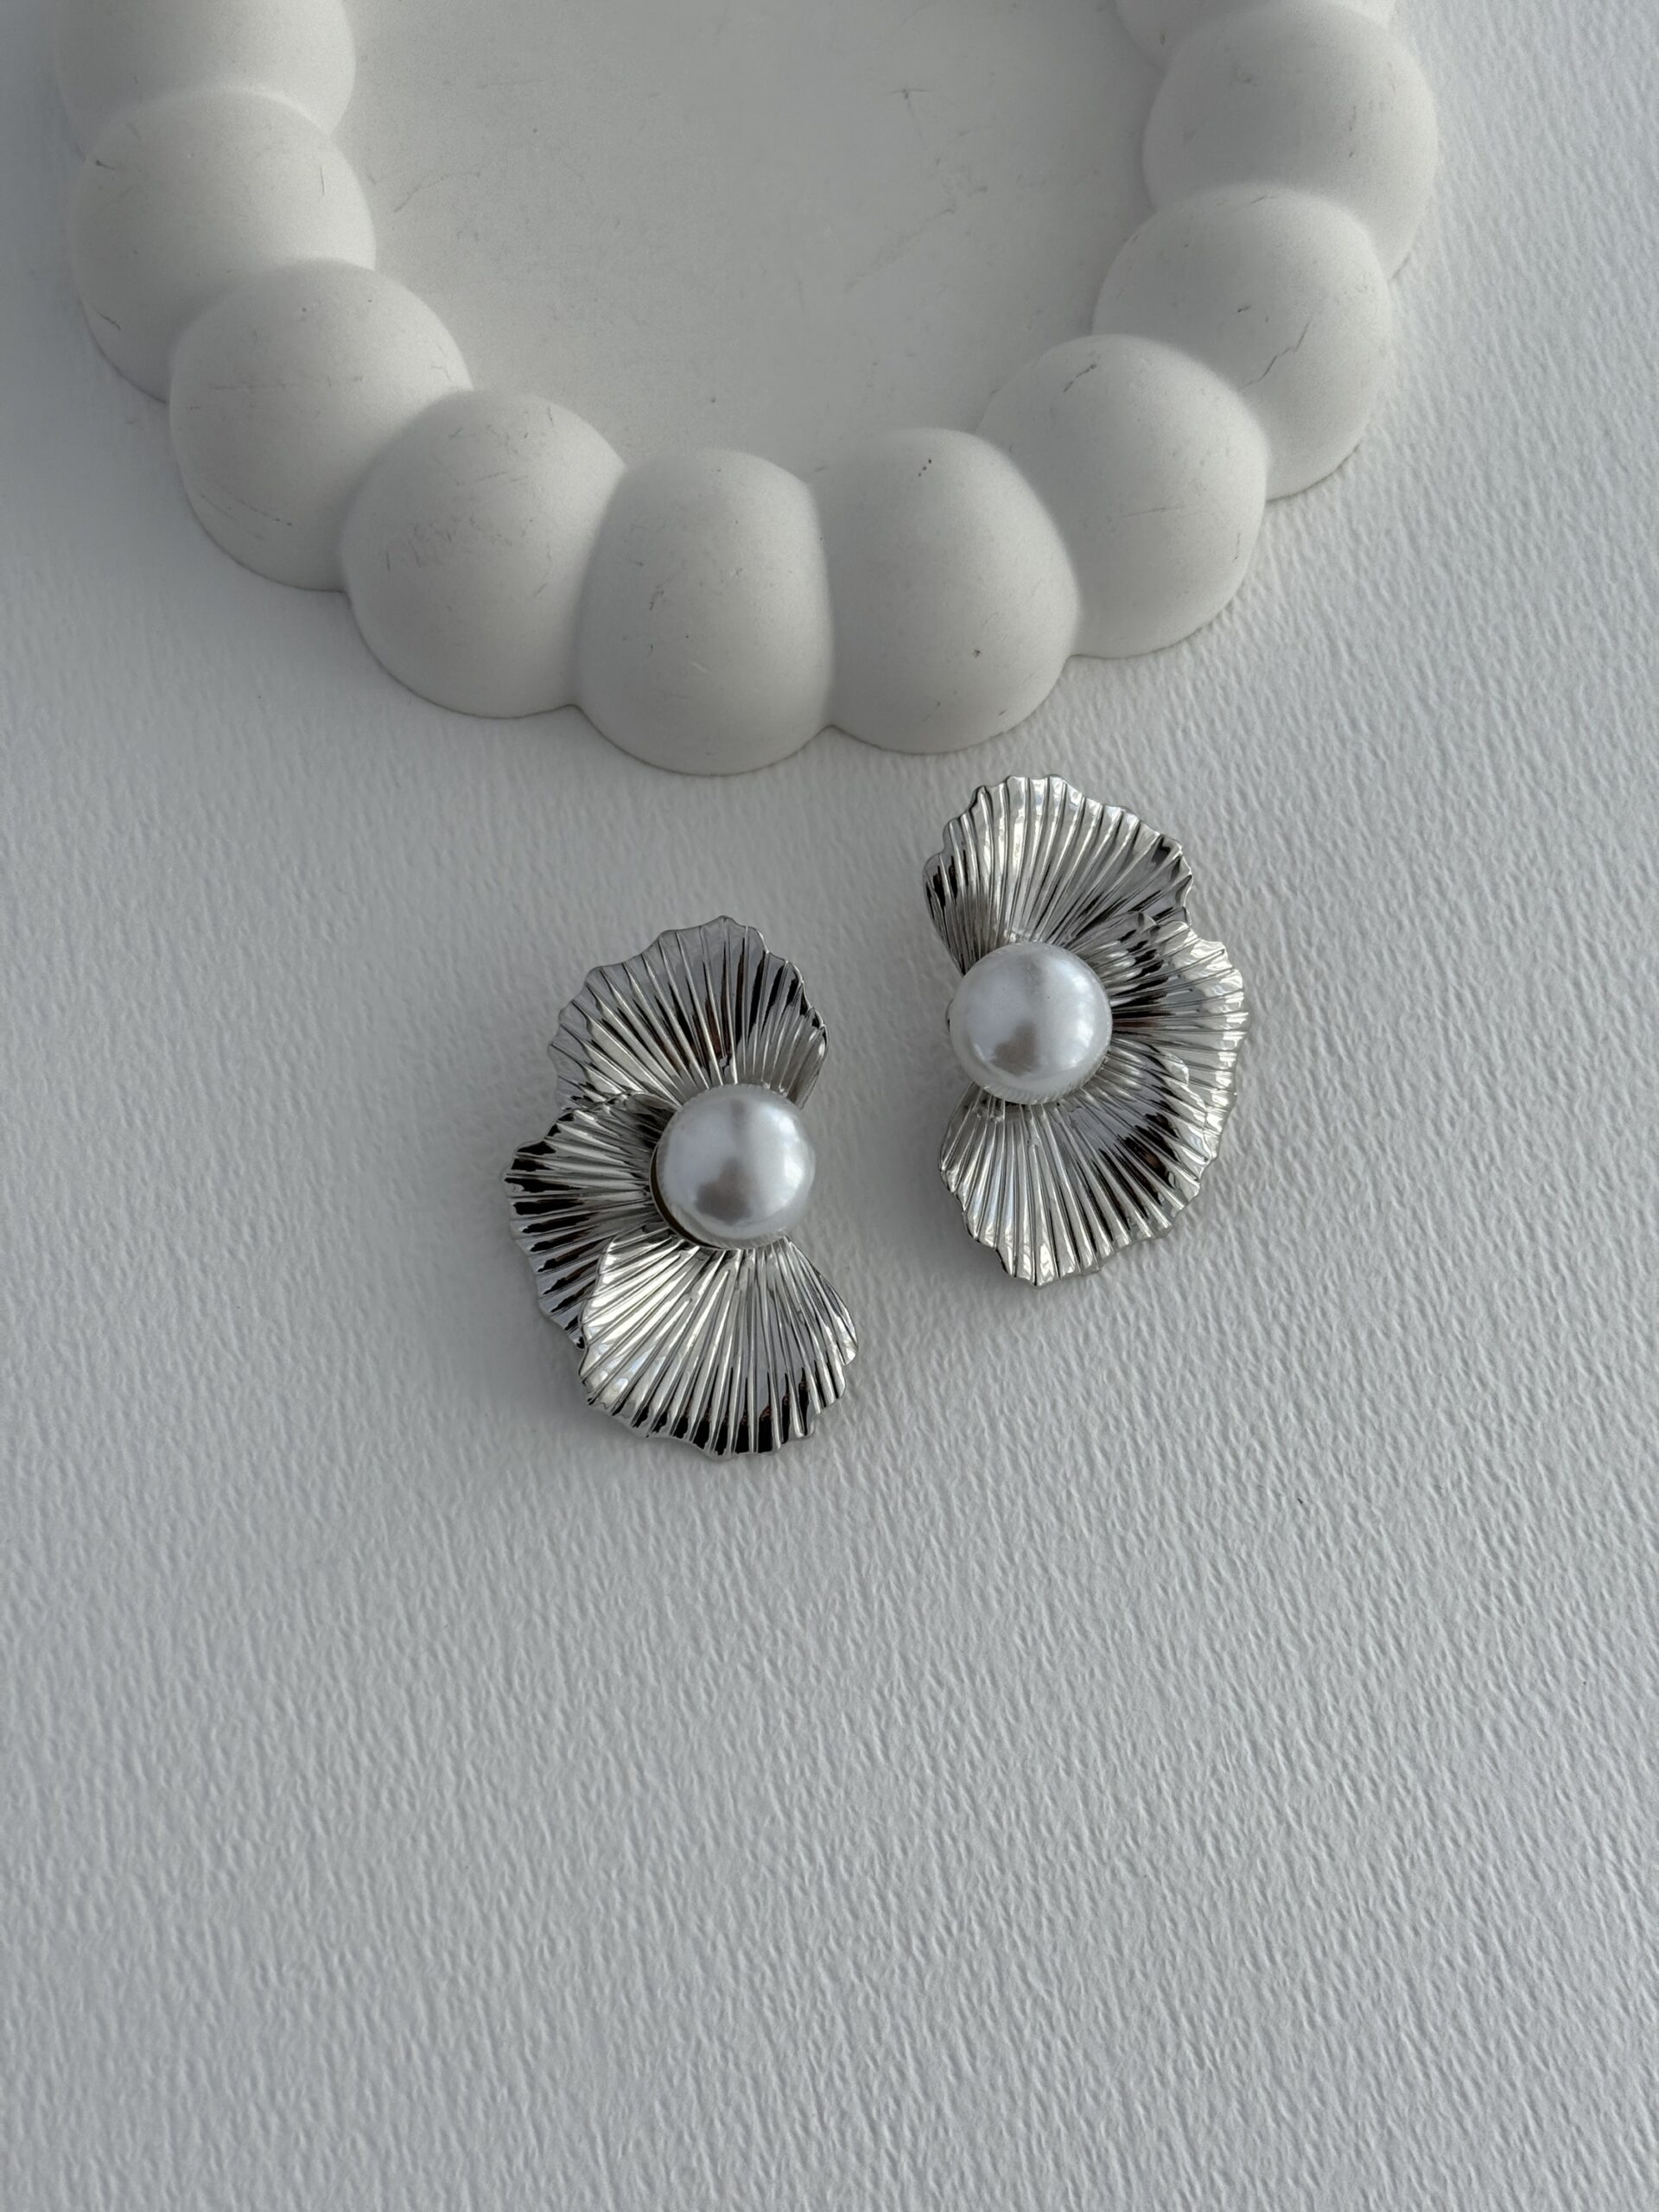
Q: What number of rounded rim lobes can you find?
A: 10